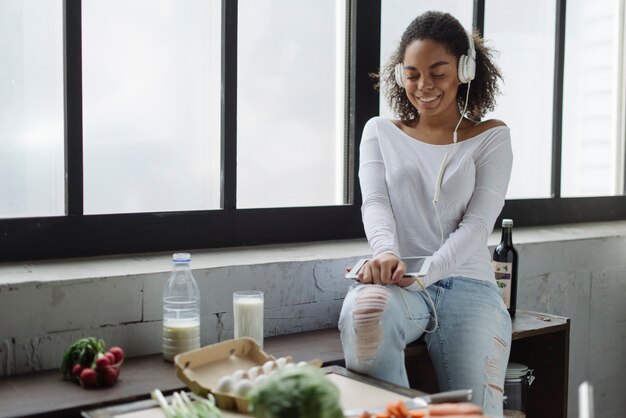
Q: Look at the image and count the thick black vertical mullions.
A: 5